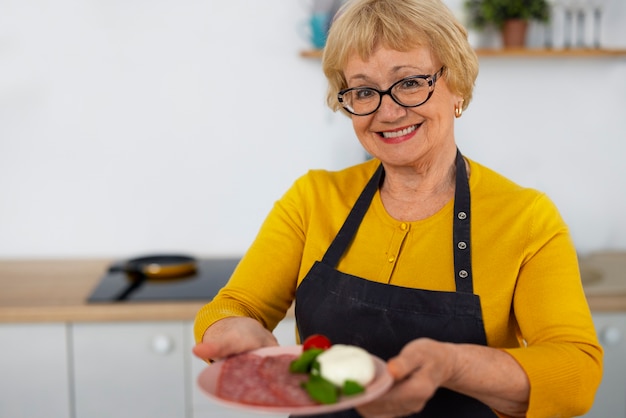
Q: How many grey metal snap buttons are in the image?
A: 3